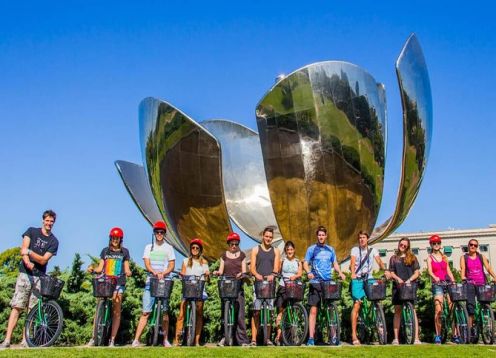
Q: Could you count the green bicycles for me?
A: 12